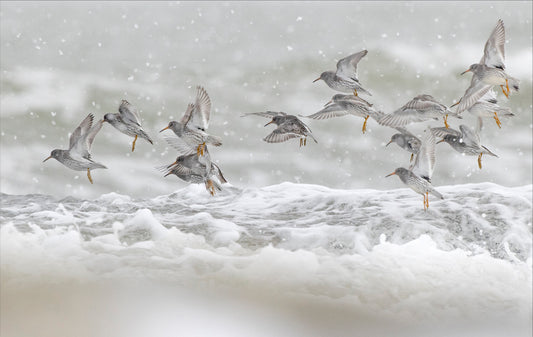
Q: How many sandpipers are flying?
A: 14